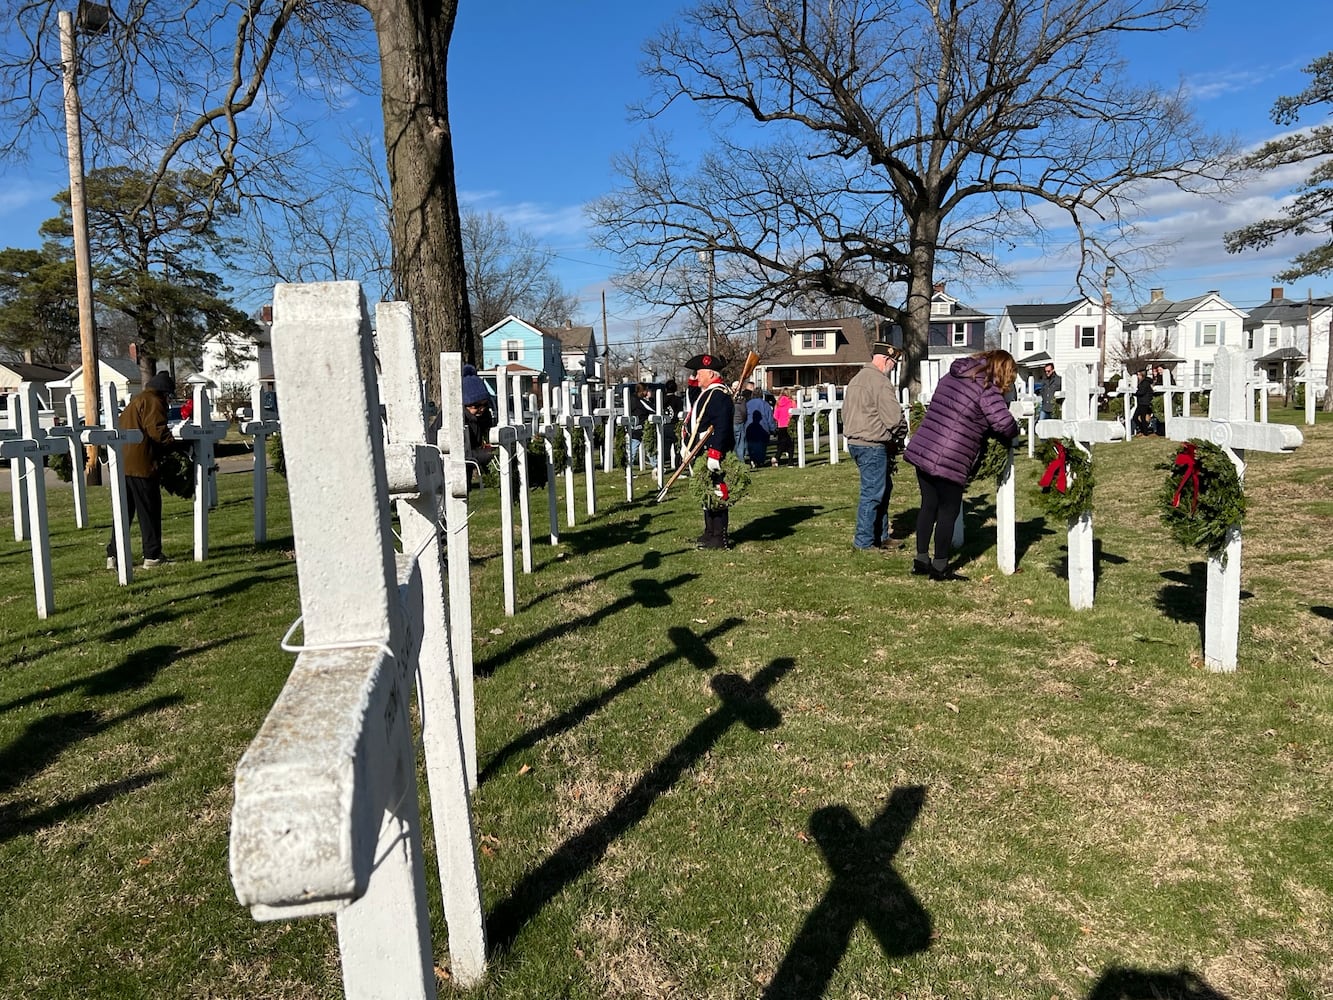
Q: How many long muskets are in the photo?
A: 1